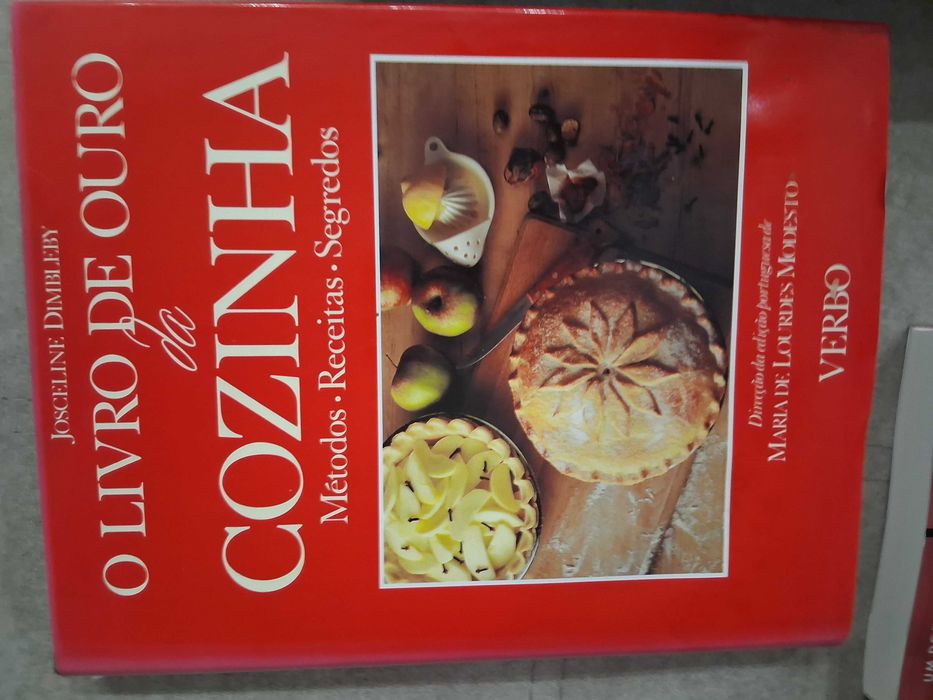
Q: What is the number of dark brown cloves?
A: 12